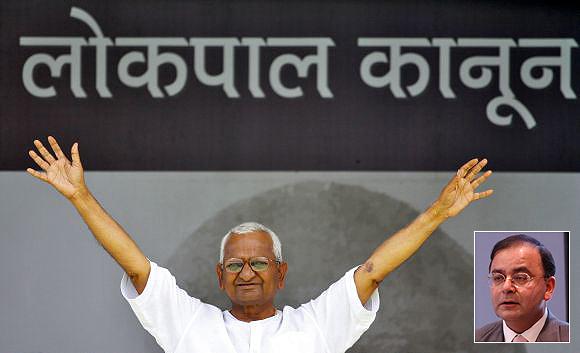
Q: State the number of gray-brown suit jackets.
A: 1